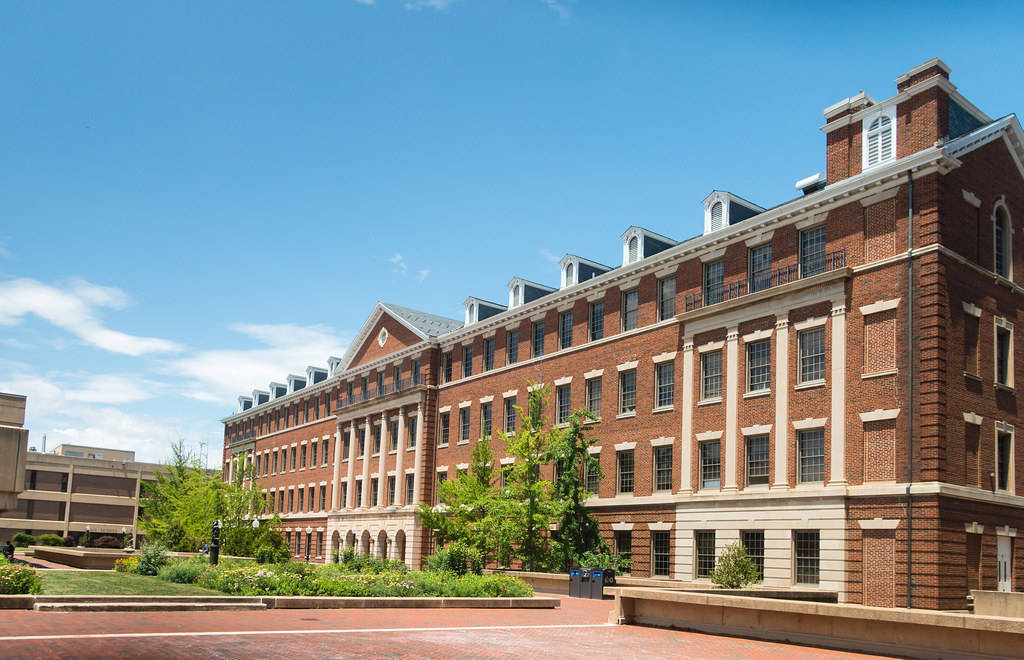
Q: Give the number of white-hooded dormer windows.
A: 11